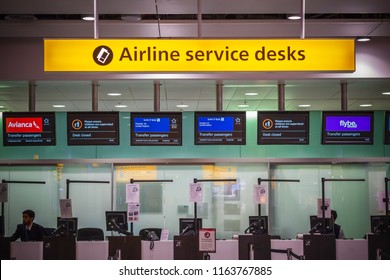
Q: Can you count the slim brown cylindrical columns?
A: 6